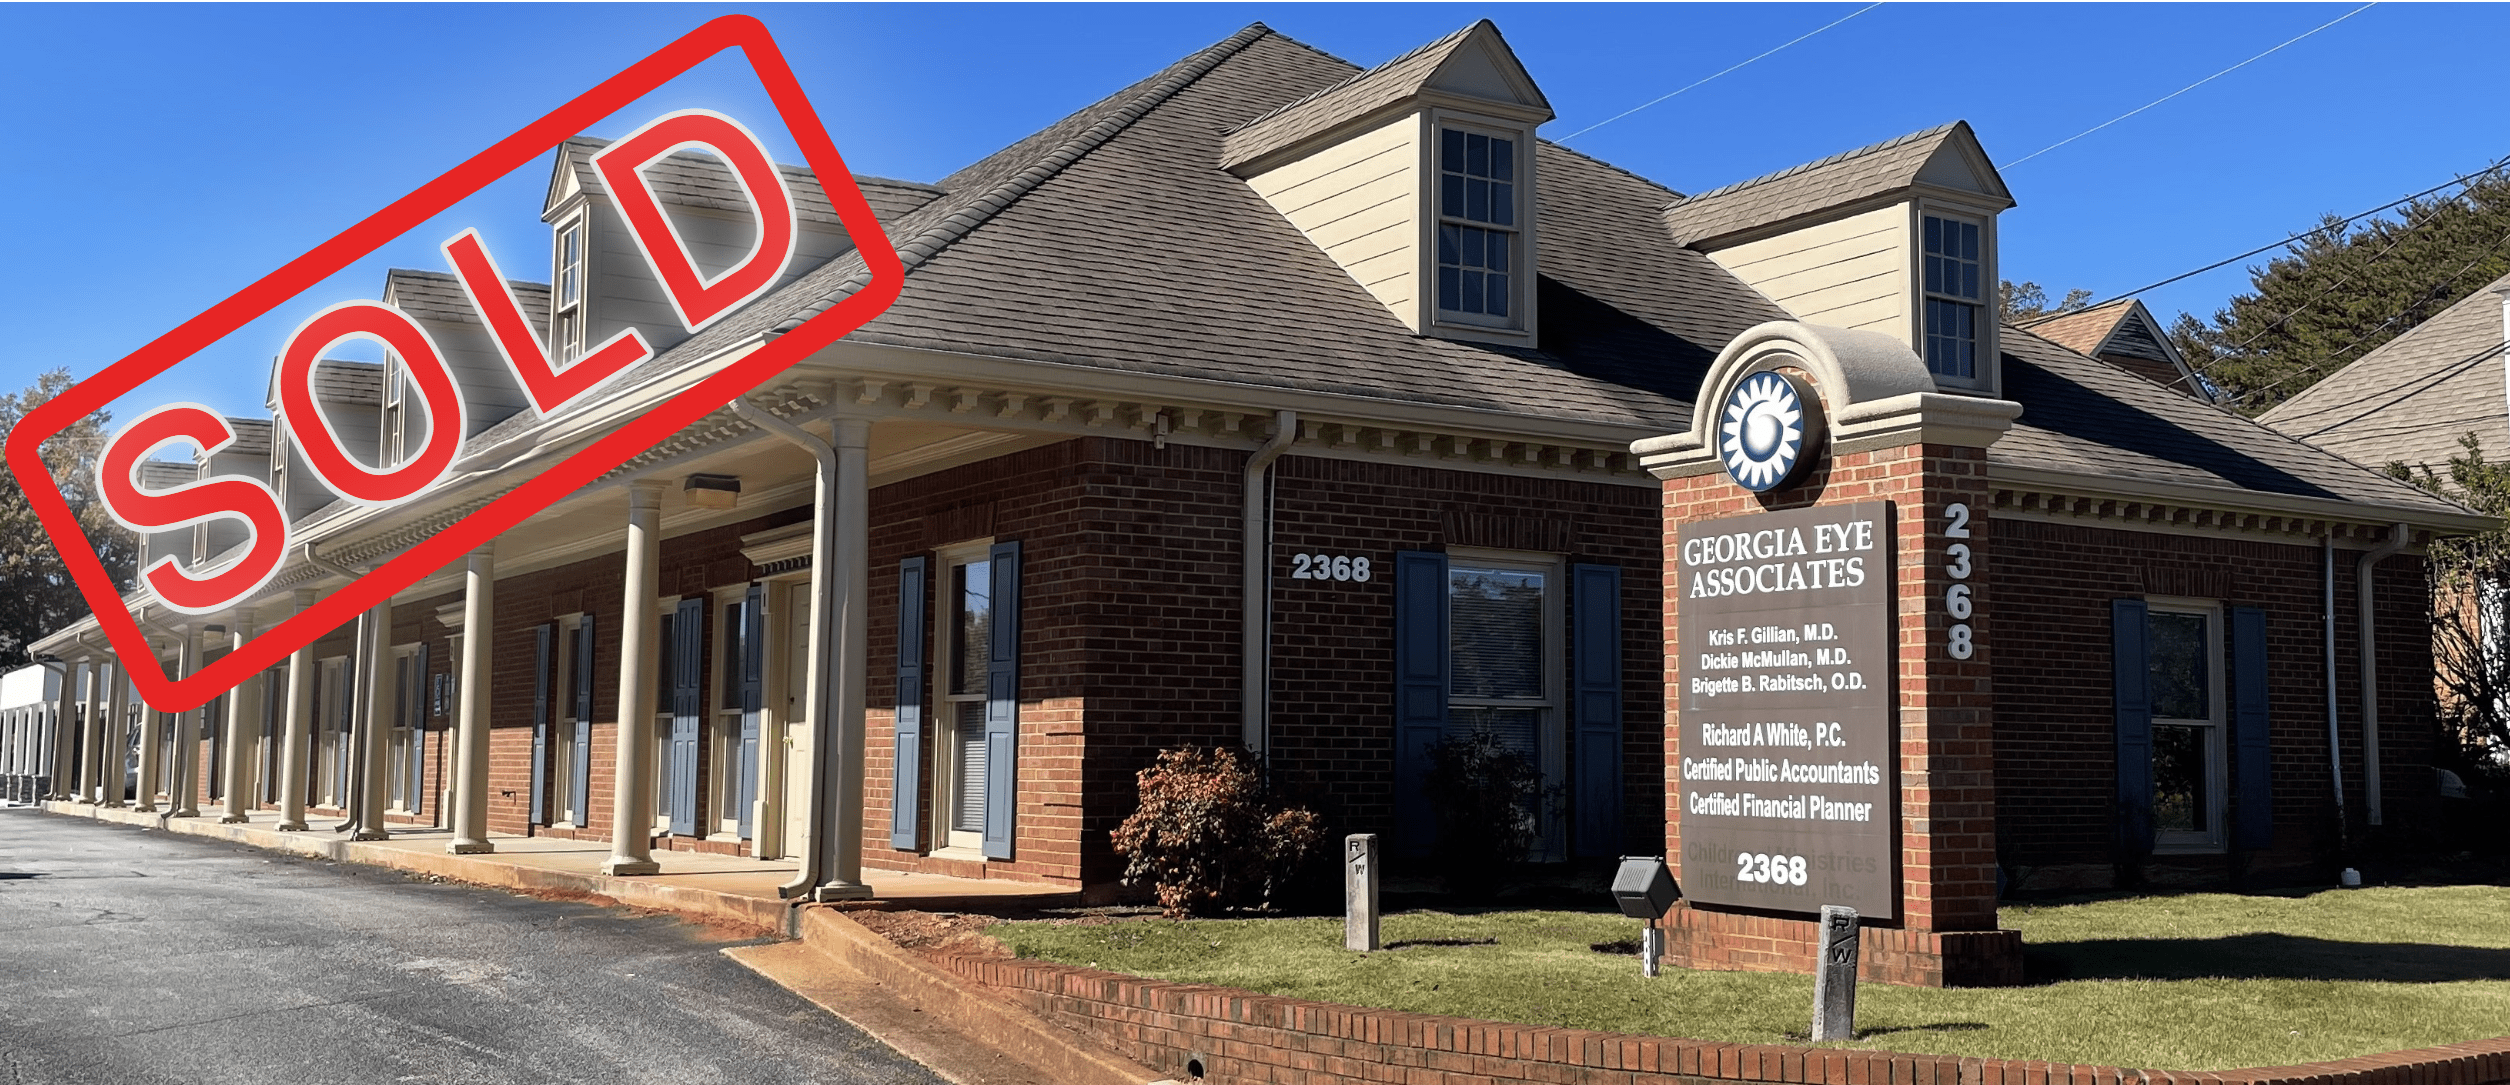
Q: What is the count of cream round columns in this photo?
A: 11